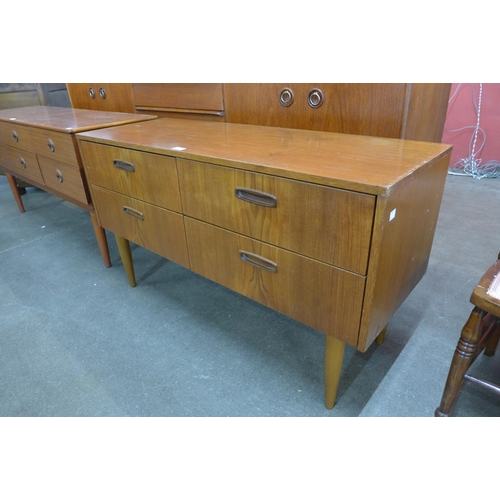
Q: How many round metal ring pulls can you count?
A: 8